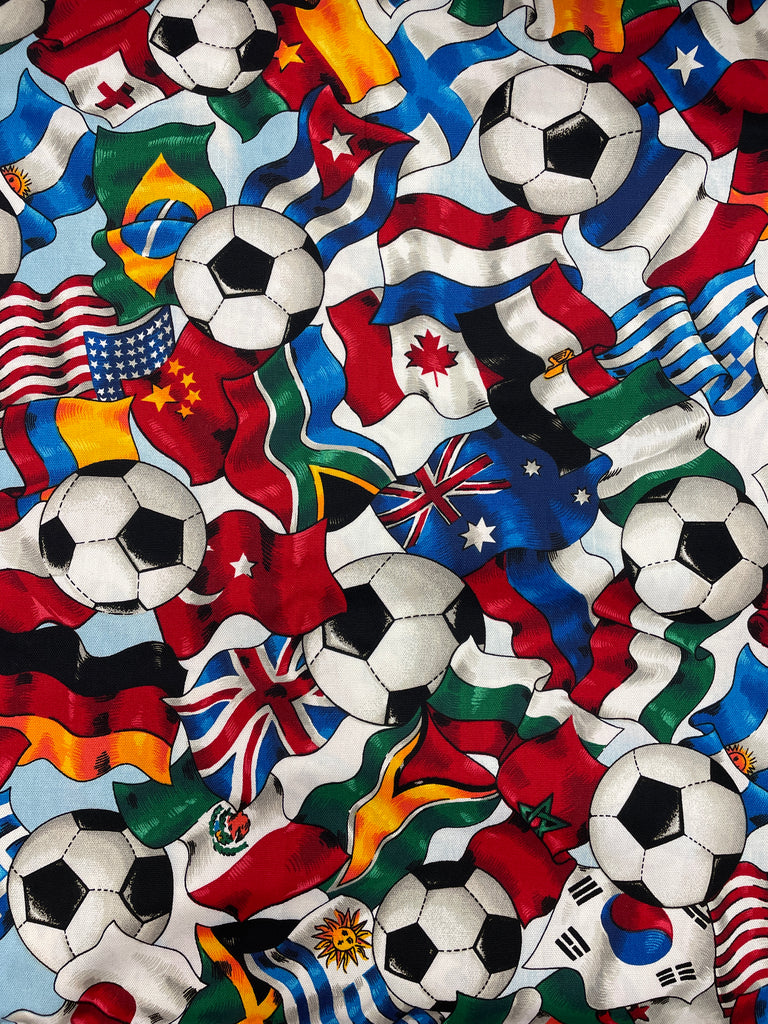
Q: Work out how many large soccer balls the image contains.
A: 9